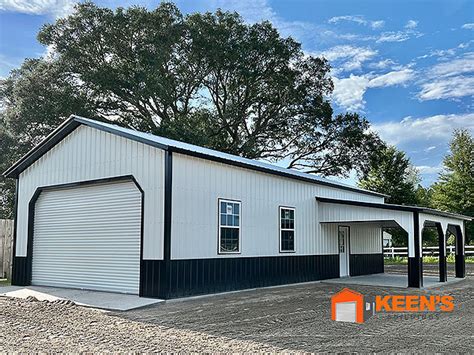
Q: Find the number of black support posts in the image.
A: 3